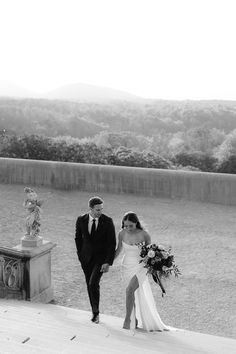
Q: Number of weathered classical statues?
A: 1